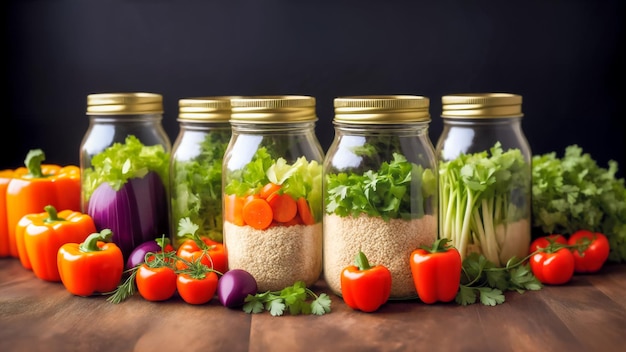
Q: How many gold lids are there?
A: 5